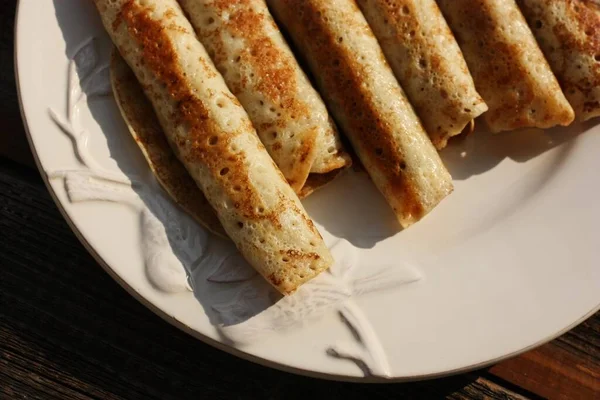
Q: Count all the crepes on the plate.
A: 6